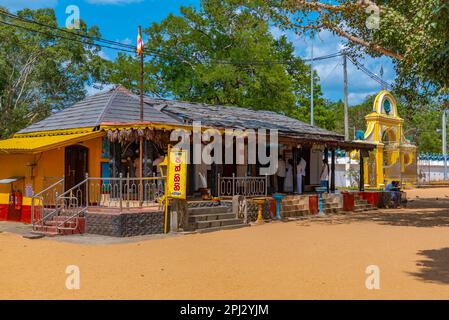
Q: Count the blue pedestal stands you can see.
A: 2